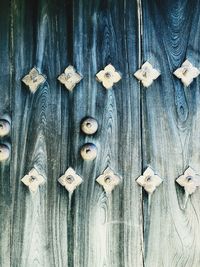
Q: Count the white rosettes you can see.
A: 10